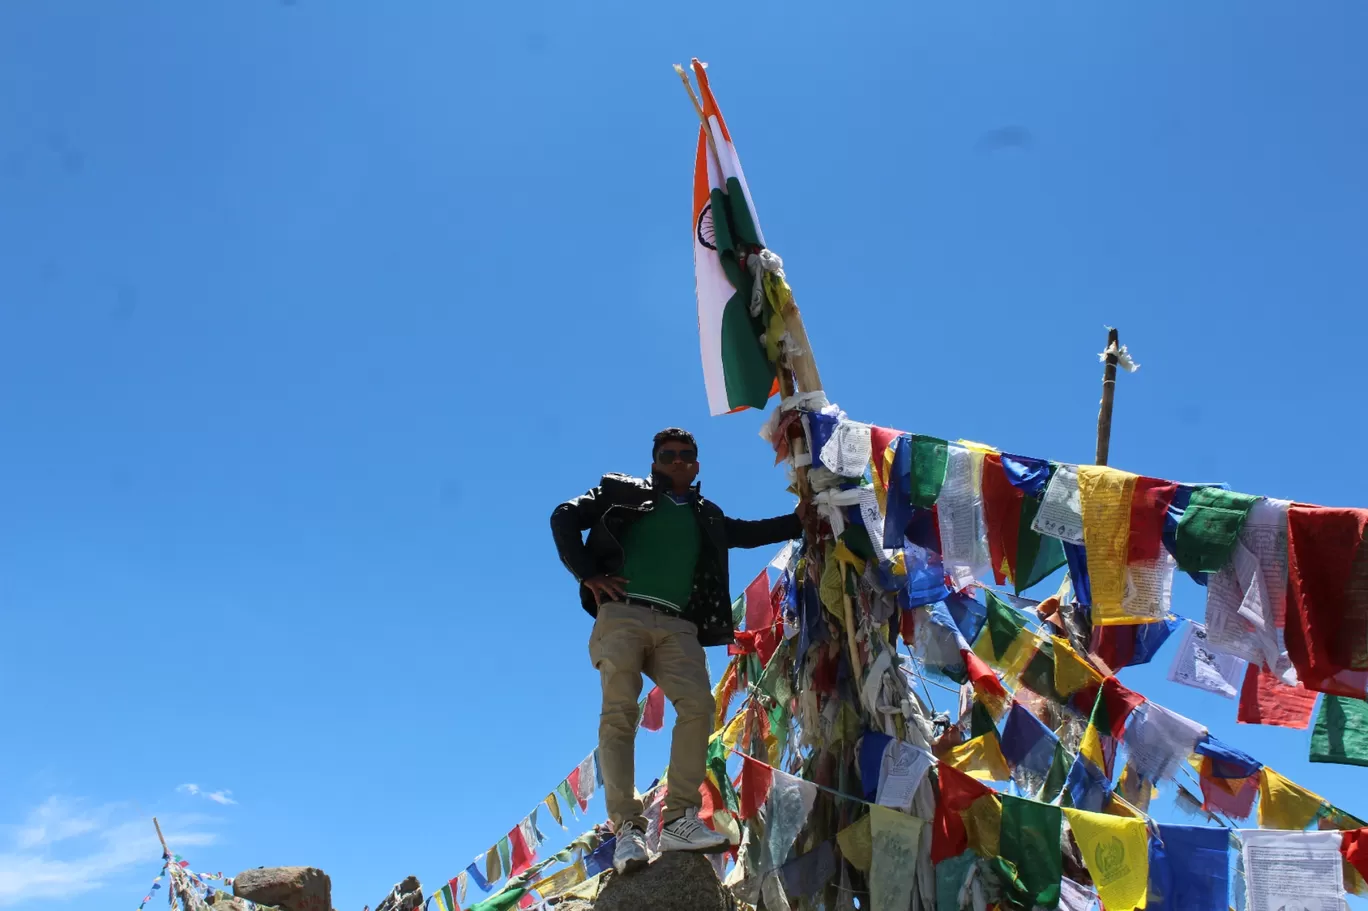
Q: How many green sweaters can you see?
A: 1